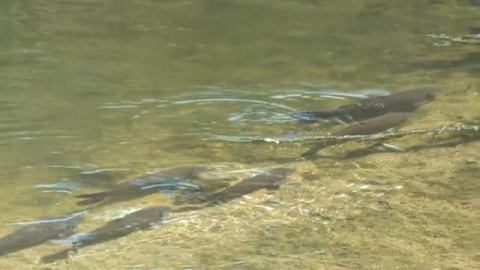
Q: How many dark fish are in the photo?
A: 6